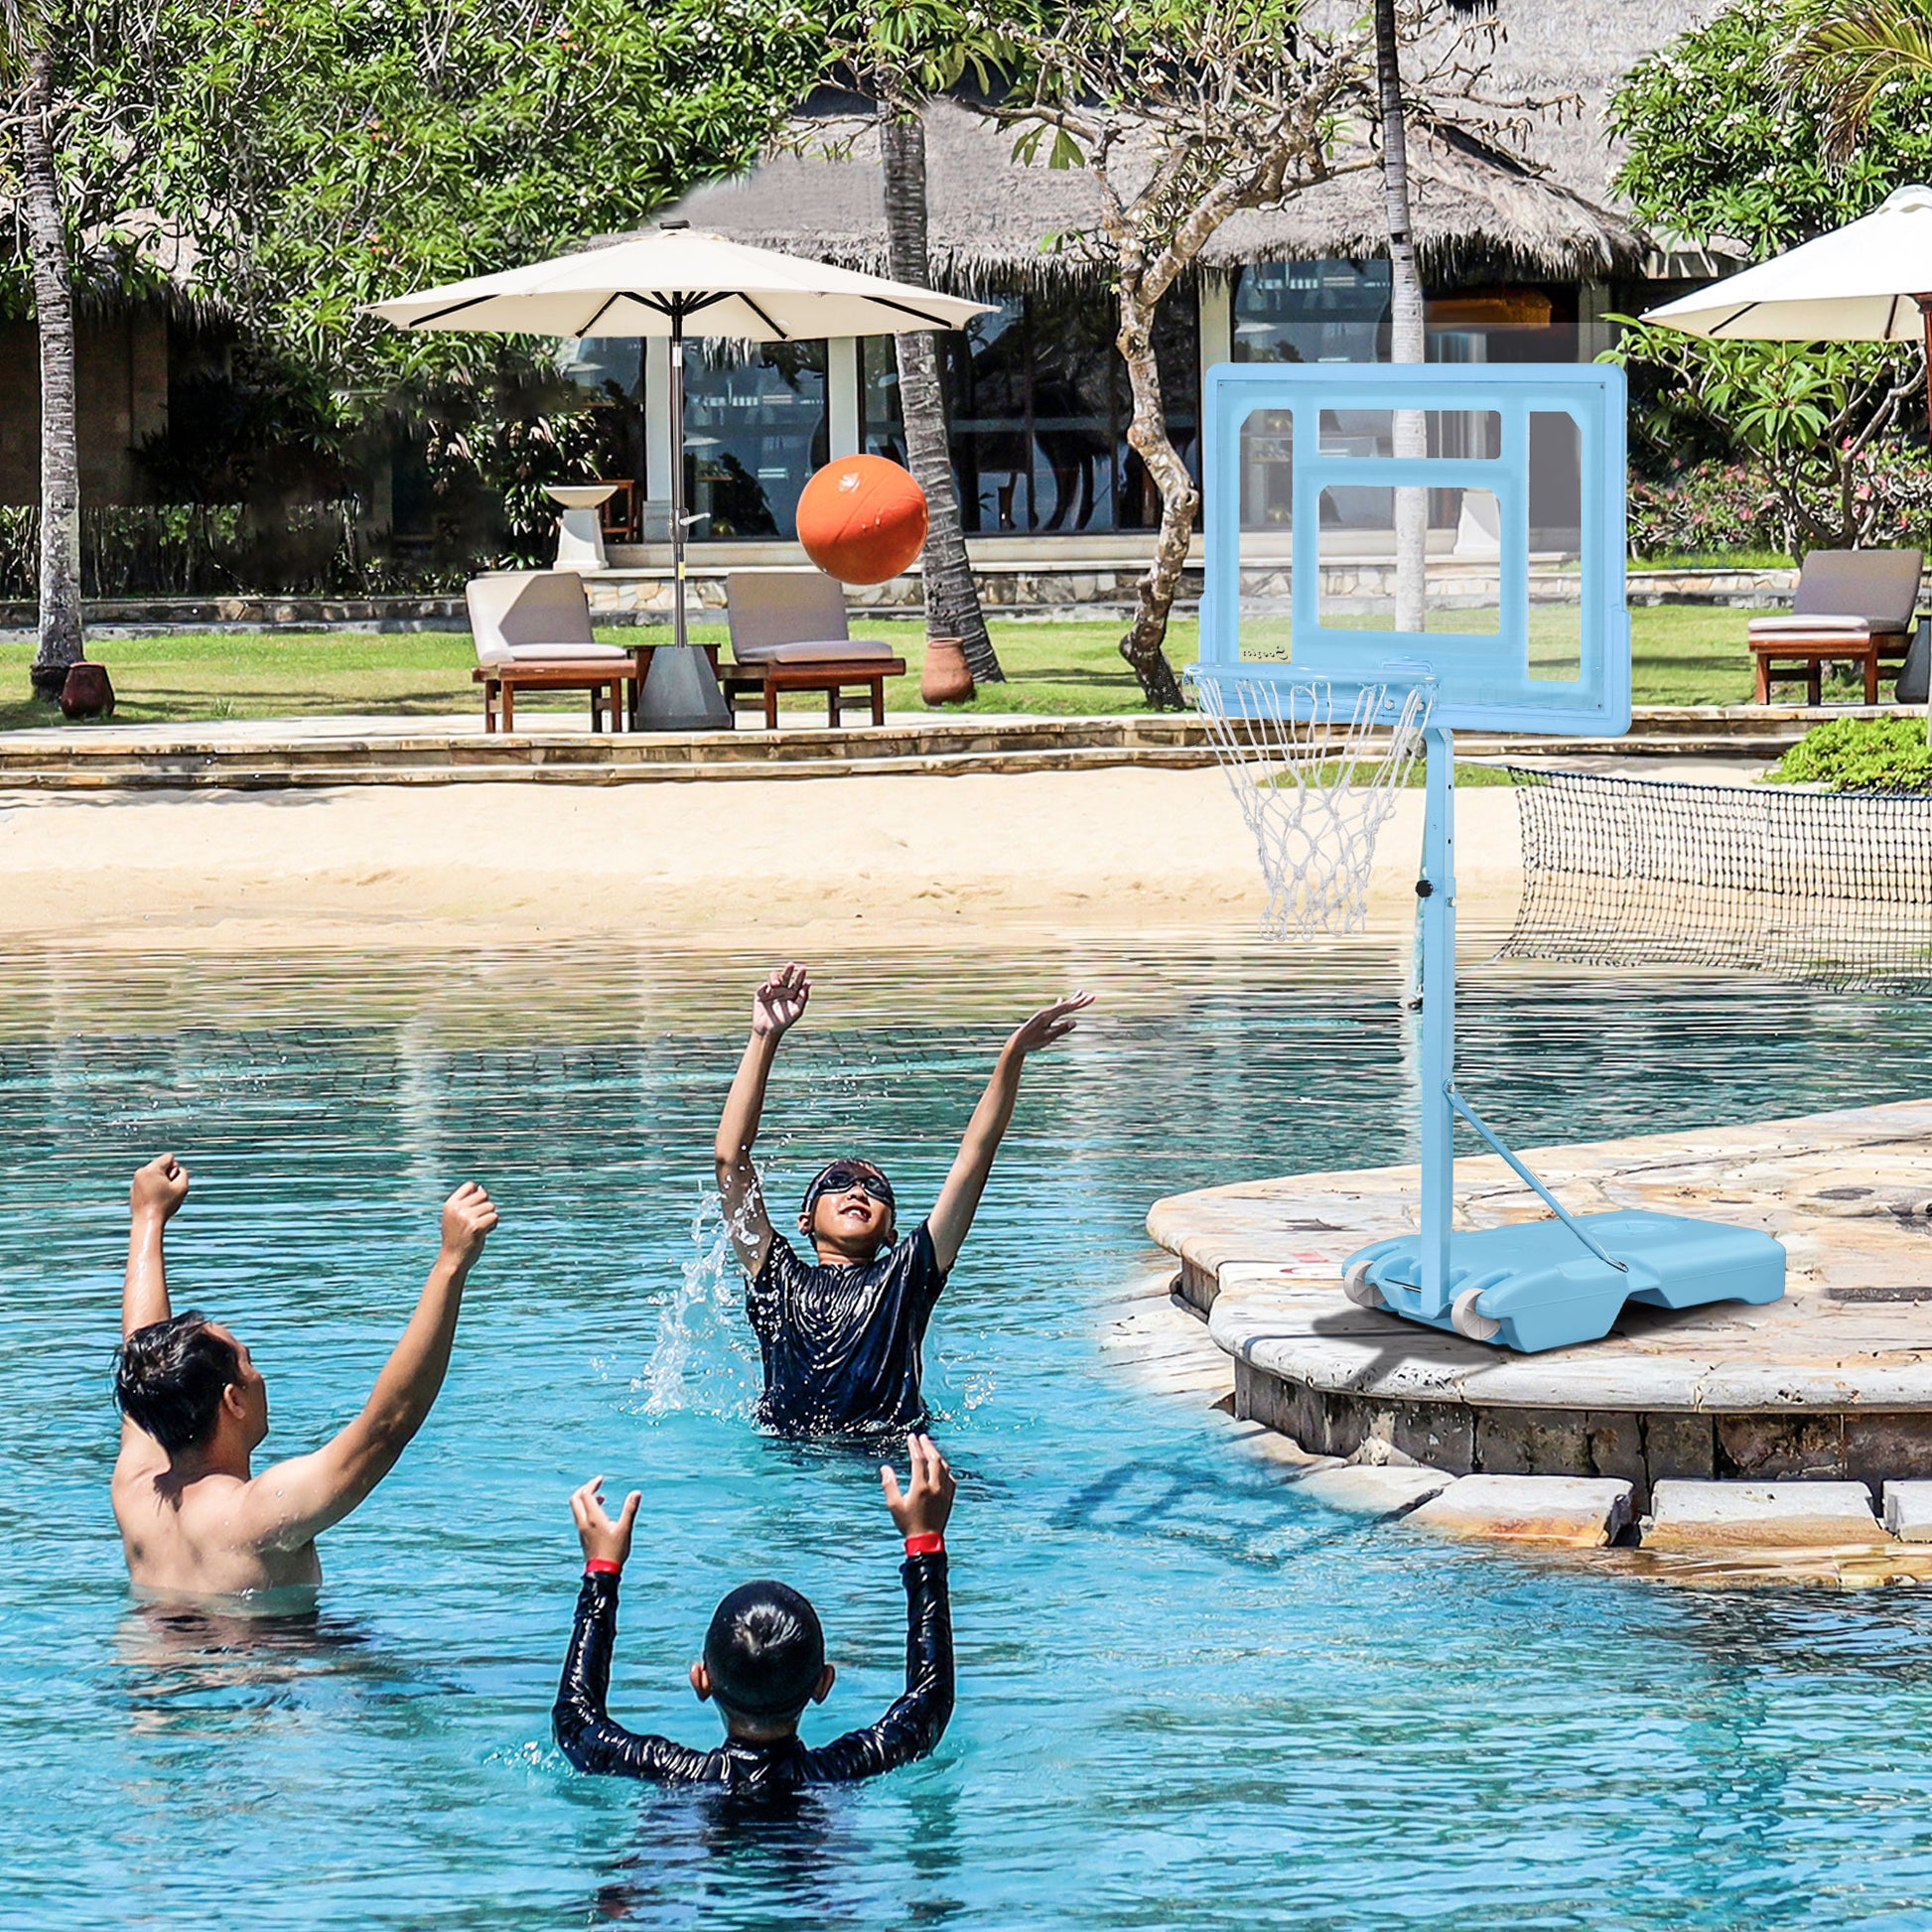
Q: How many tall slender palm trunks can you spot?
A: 3